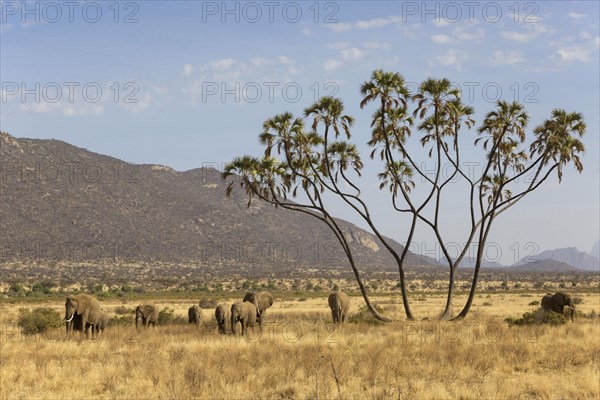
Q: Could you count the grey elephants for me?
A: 9